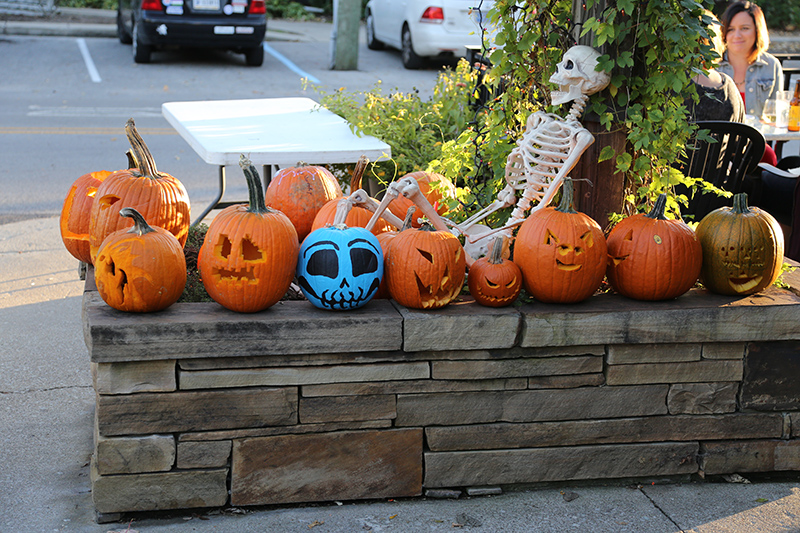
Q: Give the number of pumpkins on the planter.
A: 14